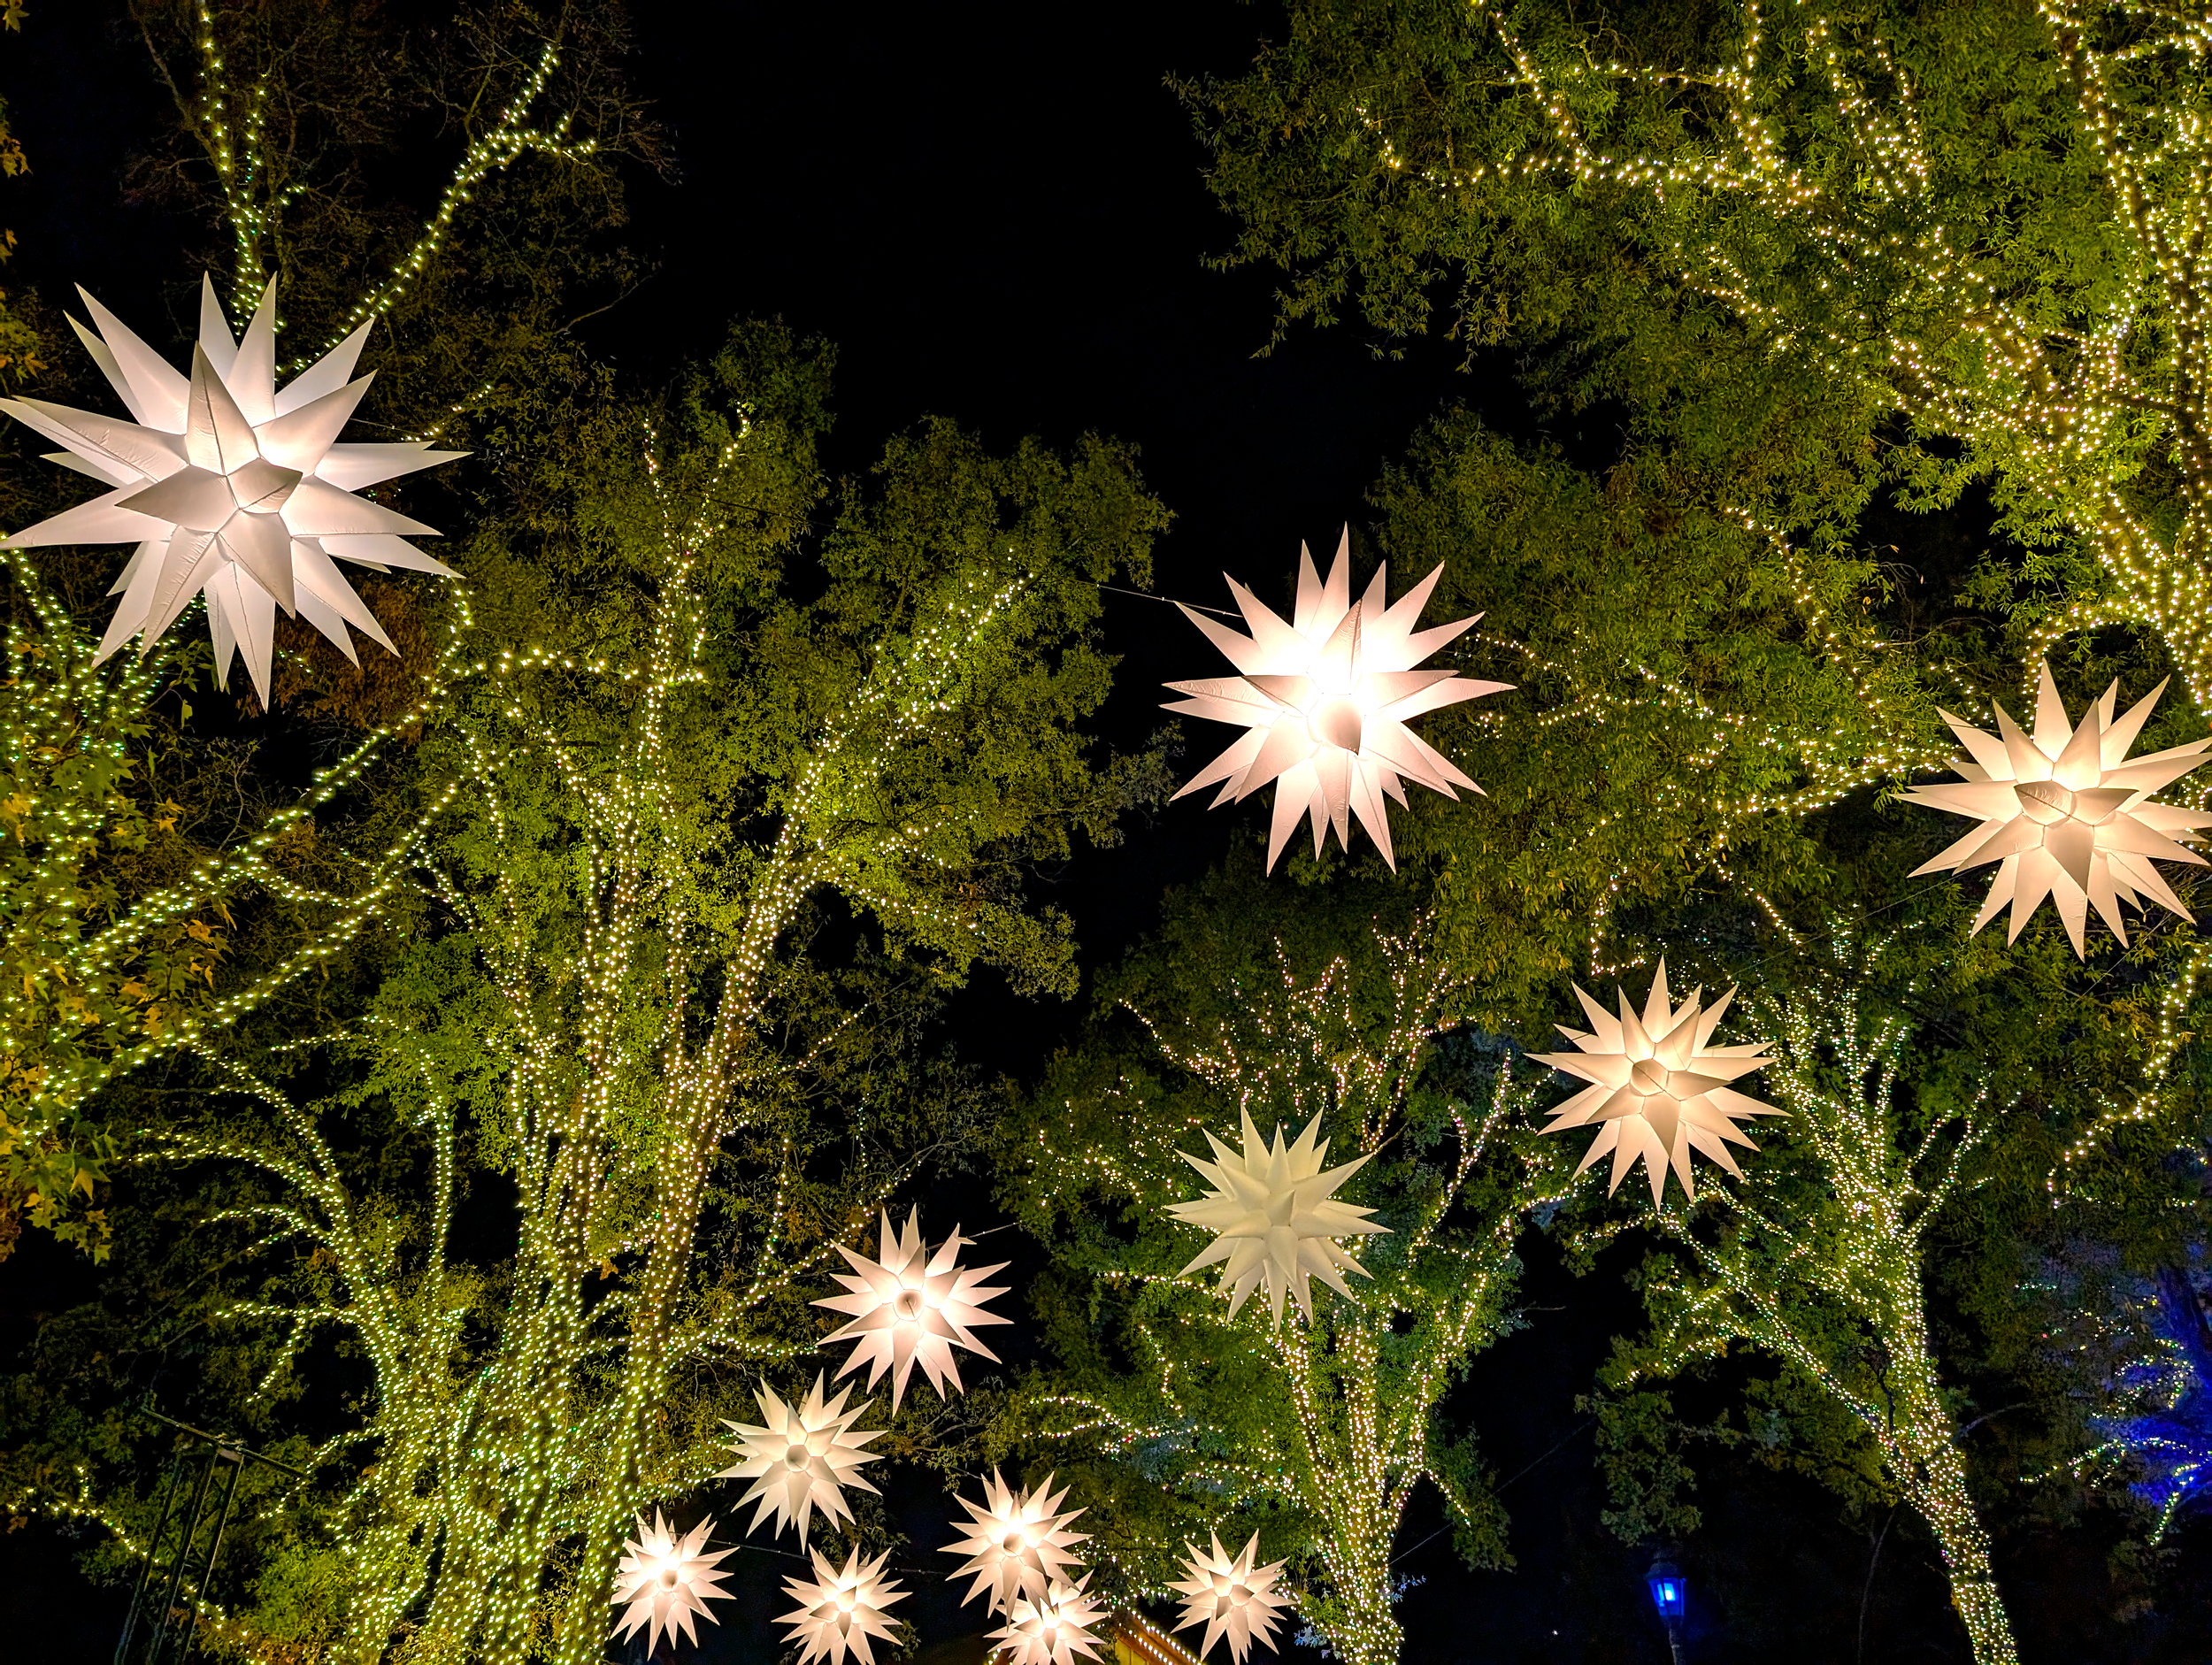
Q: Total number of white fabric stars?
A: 12